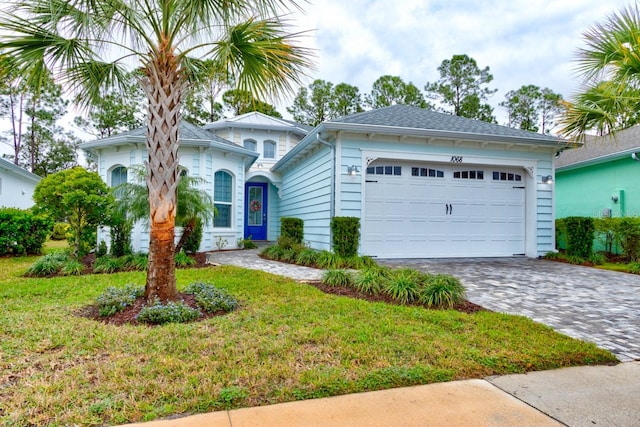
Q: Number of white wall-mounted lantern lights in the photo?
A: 2